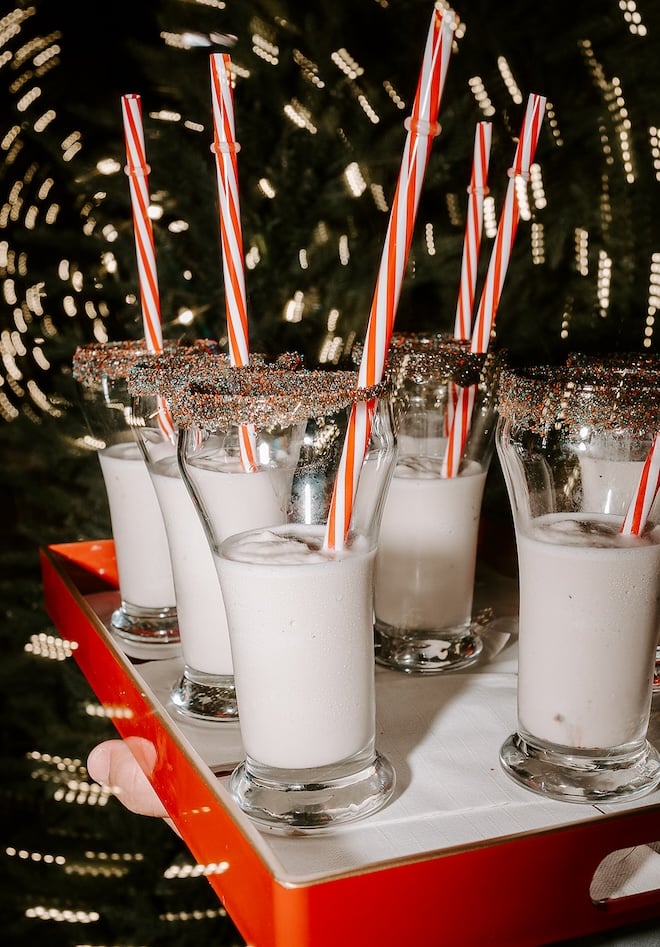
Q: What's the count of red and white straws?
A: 6